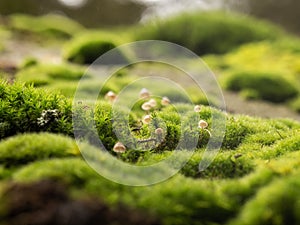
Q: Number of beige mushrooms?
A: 10